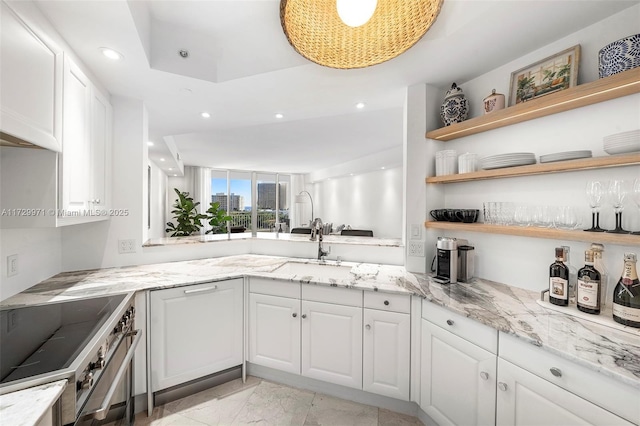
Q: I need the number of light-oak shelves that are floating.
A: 3